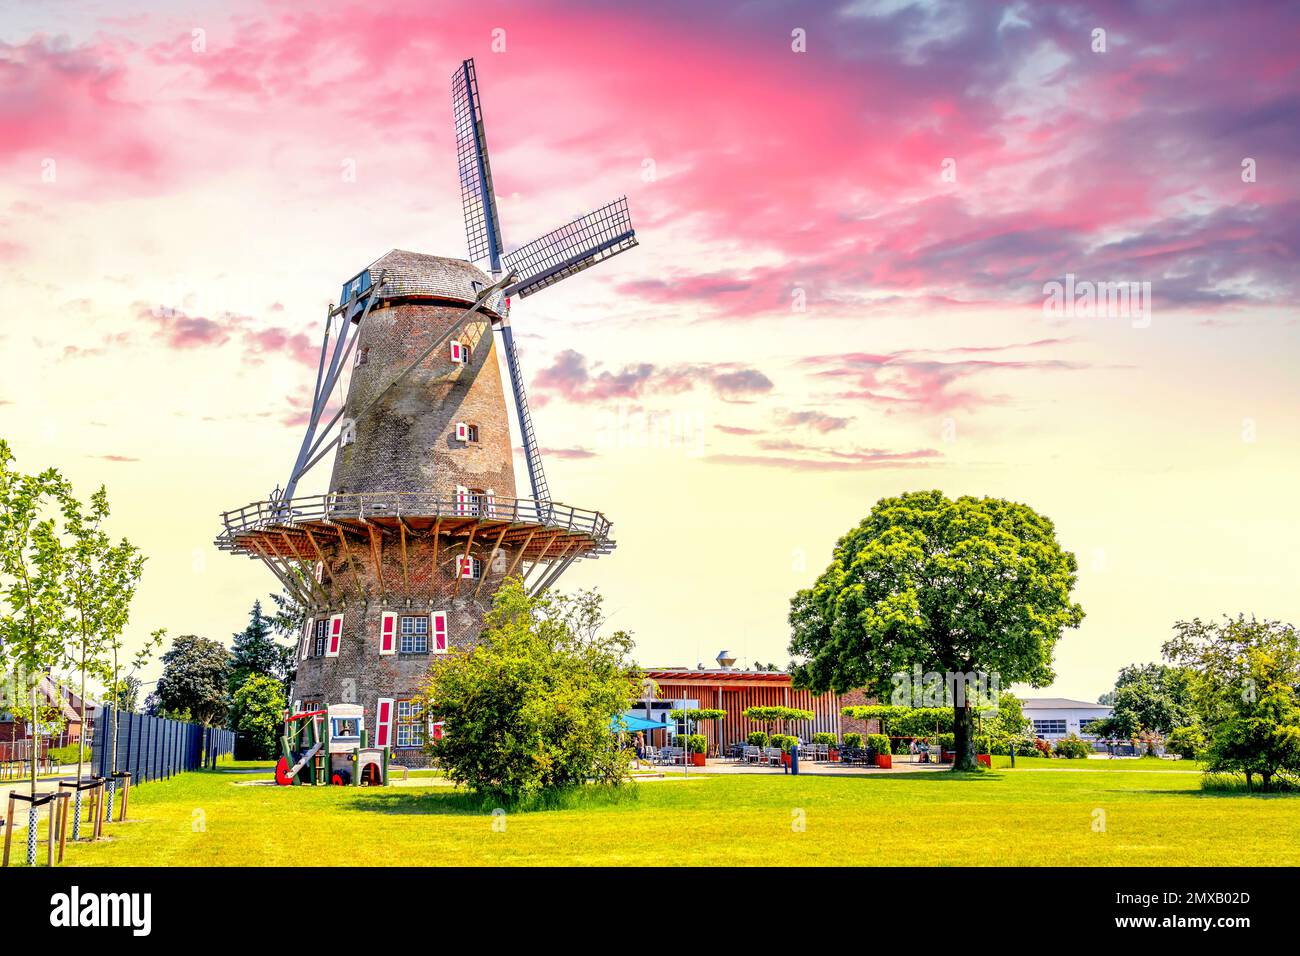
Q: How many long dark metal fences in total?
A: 1